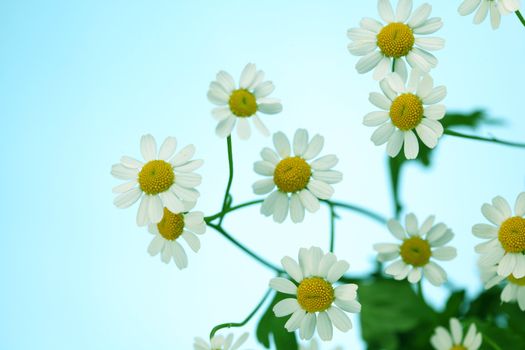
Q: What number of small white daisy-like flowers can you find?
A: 13